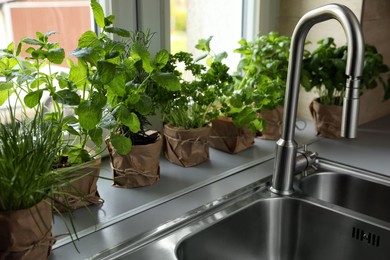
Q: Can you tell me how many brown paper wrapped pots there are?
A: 7